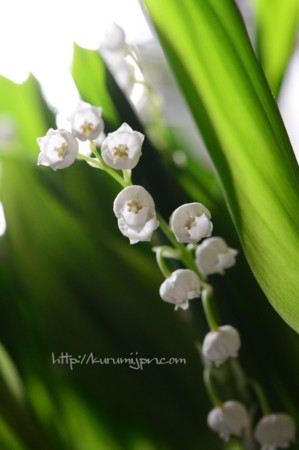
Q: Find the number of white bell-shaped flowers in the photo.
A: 10